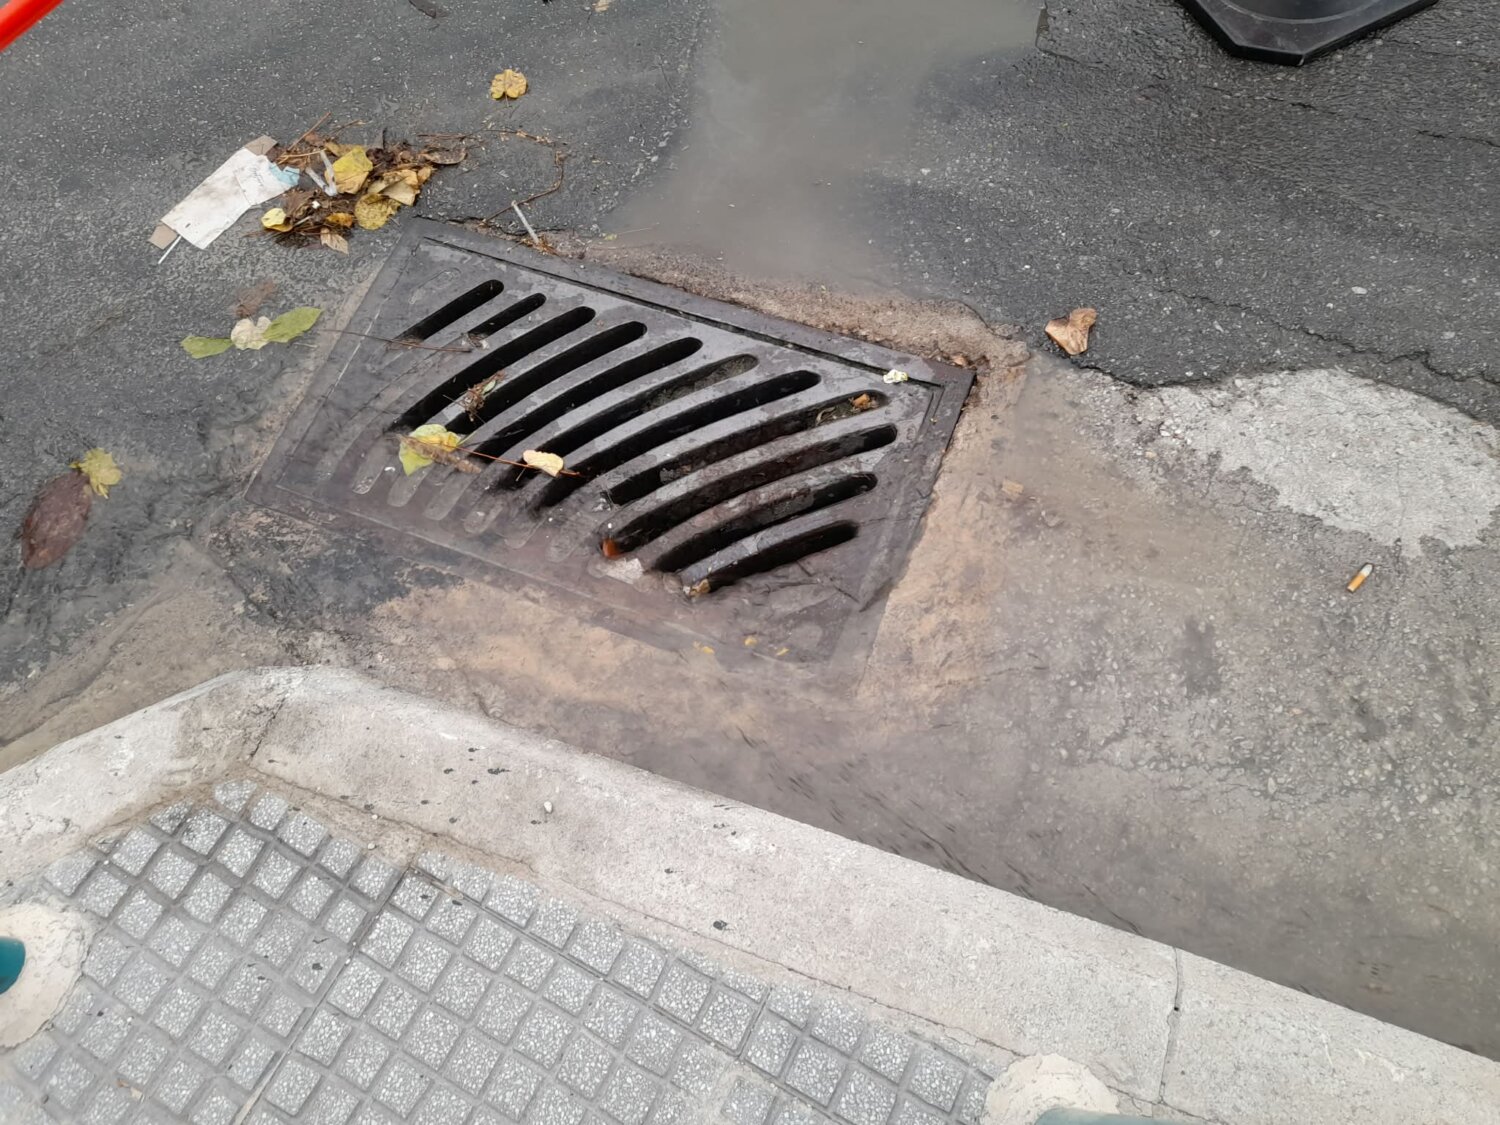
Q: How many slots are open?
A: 11